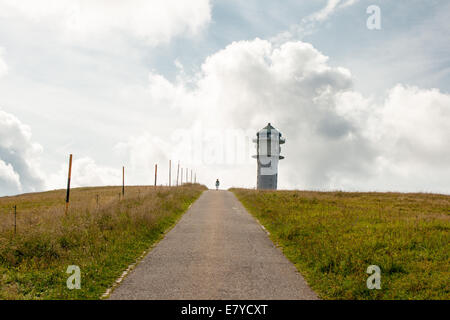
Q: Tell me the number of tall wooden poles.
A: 9